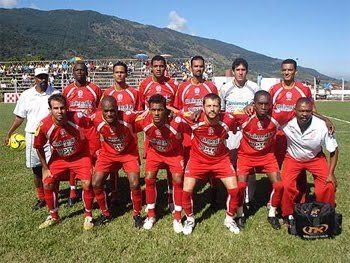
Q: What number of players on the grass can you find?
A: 11